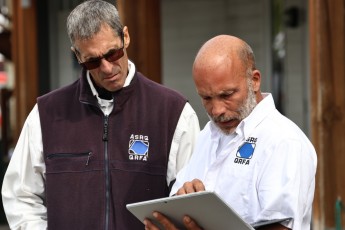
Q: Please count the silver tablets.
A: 1